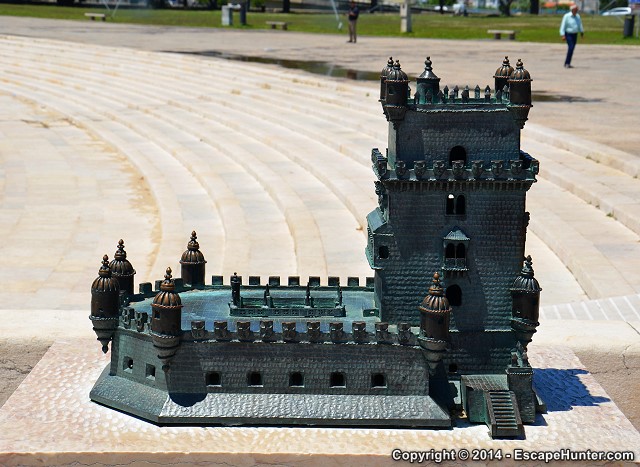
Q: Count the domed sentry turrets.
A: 10